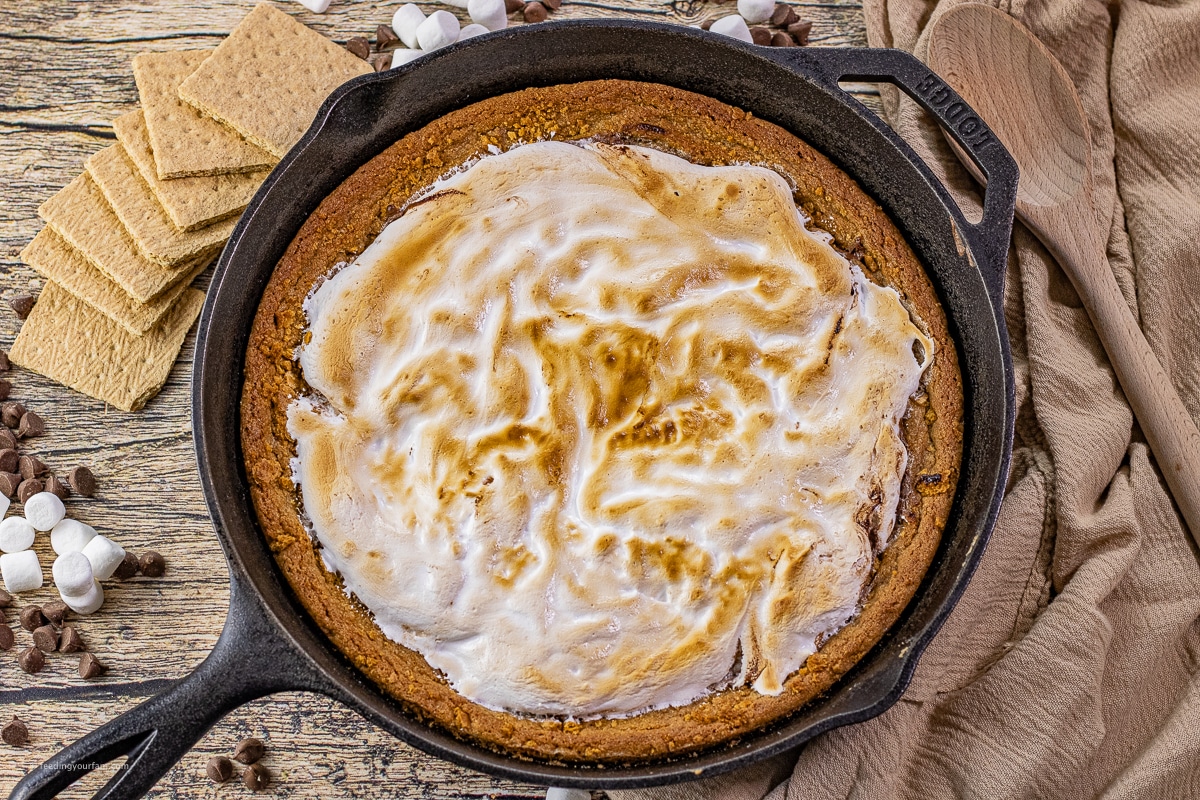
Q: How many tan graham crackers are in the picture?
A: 7